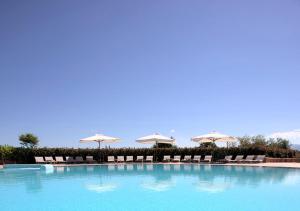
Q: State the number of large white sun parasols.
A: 3